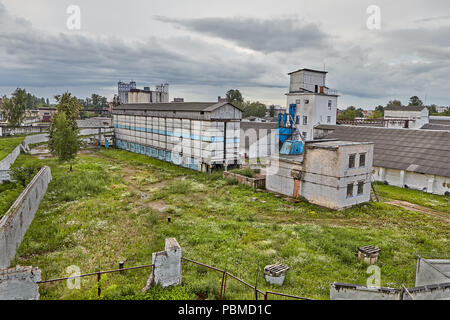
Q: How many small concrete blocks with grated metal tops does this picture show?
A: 2